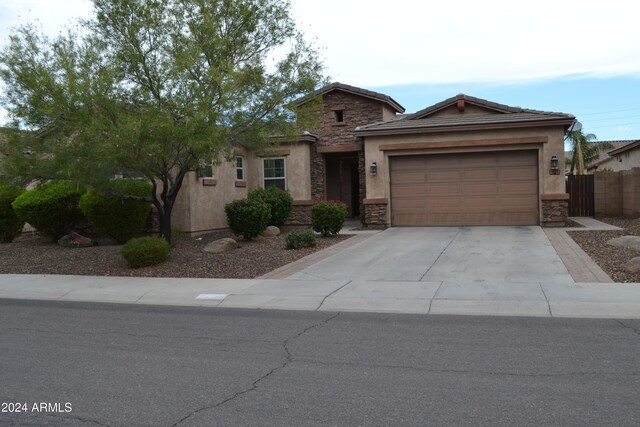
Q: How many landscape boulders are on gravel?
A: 5